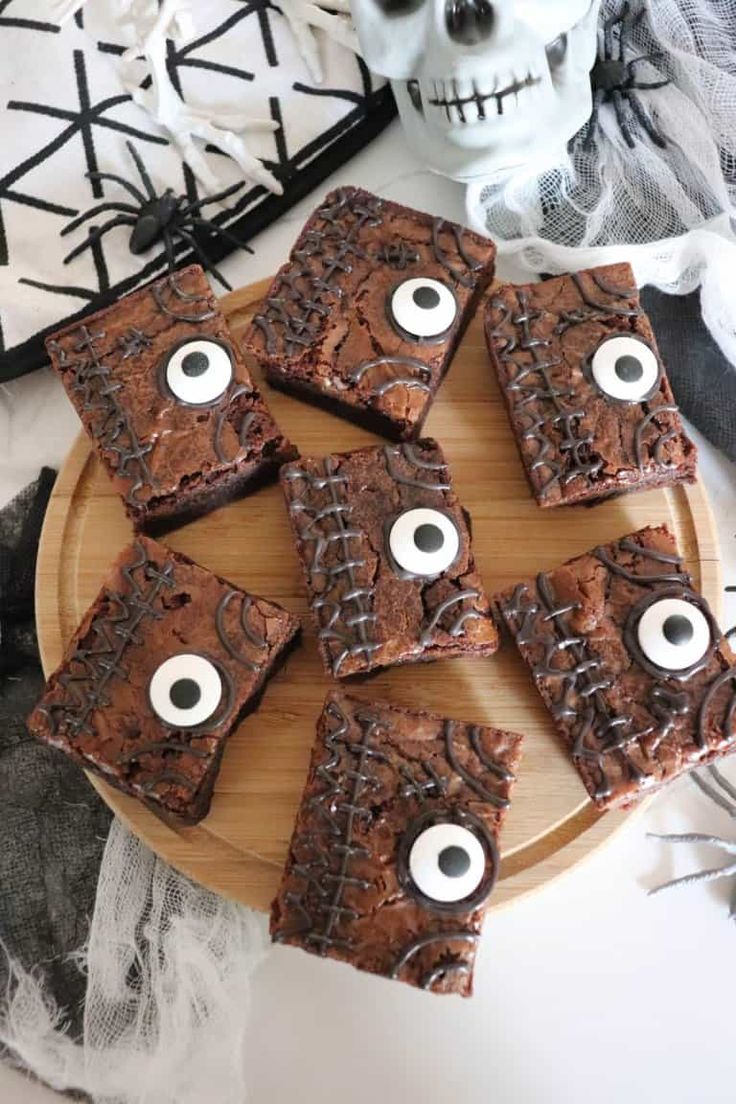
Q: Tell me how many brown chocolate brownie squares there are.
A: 7